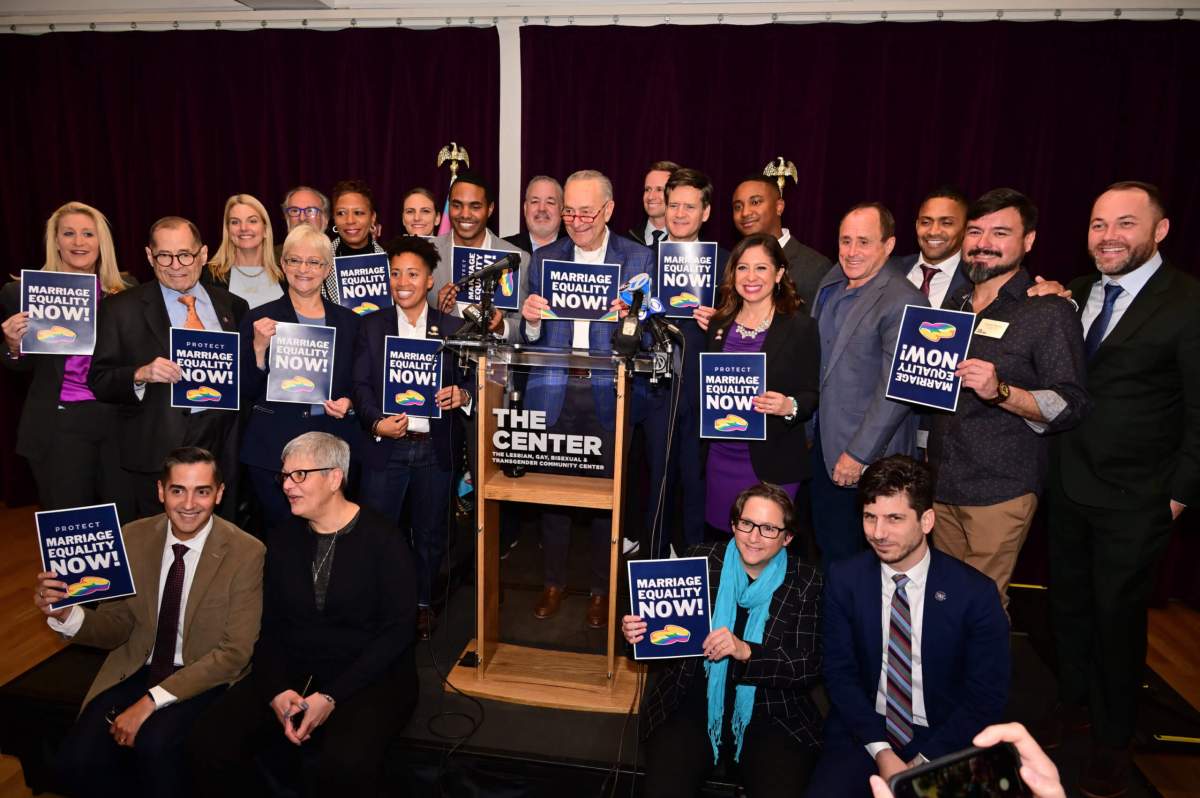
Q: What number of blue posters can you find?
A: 12